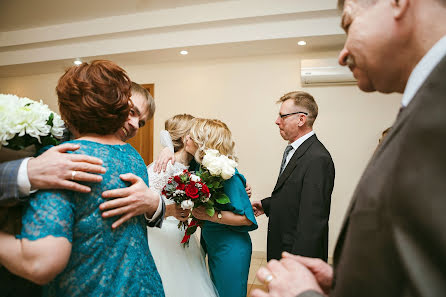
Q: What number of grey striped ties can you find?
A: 1